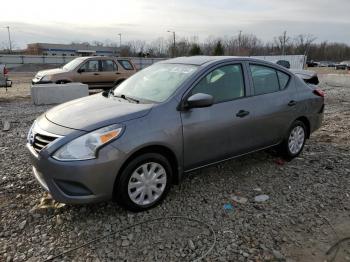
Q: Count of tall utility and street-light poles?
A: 5